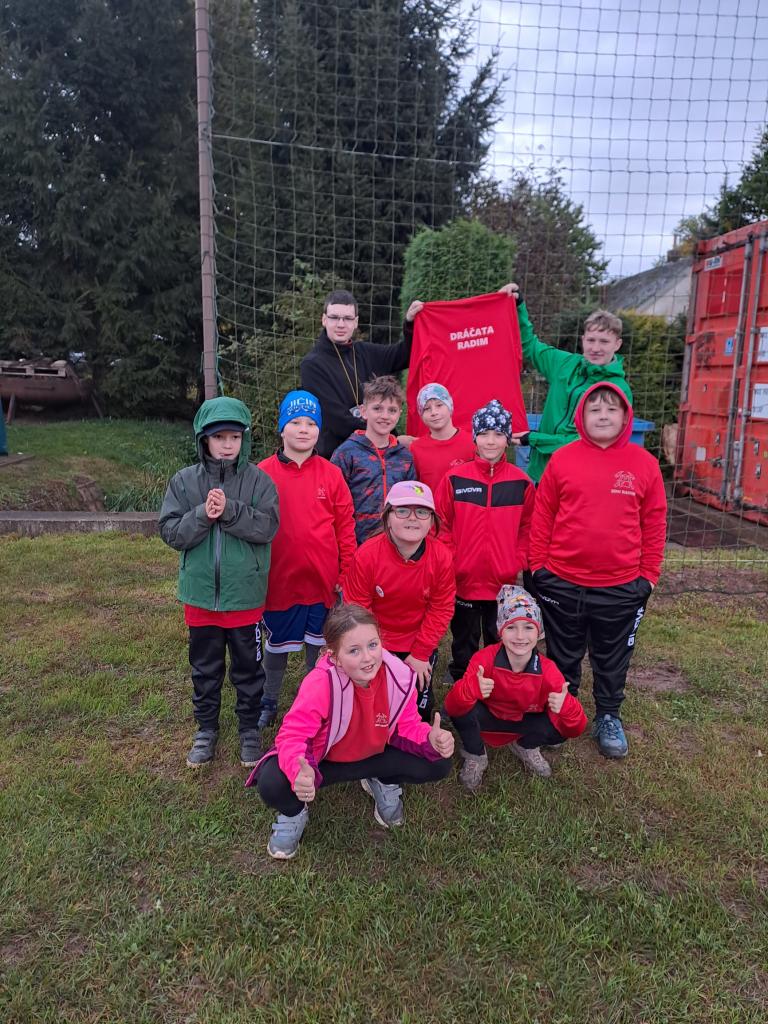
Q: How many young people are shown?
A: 11